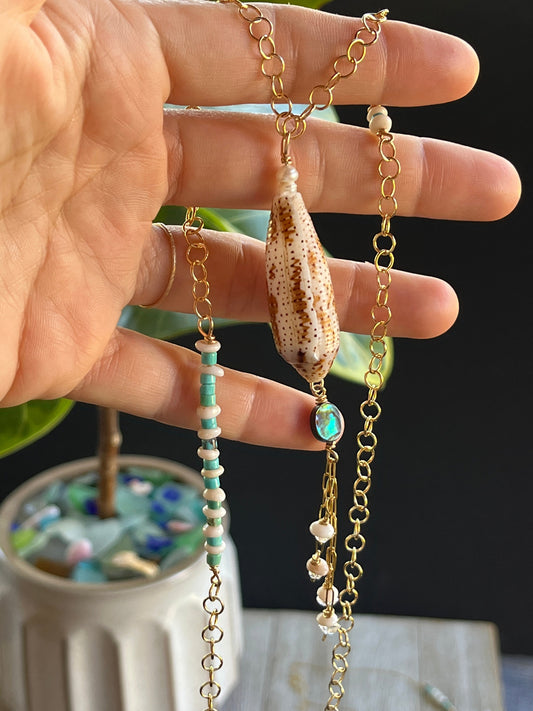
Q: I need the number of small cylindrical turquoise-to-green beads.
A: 12